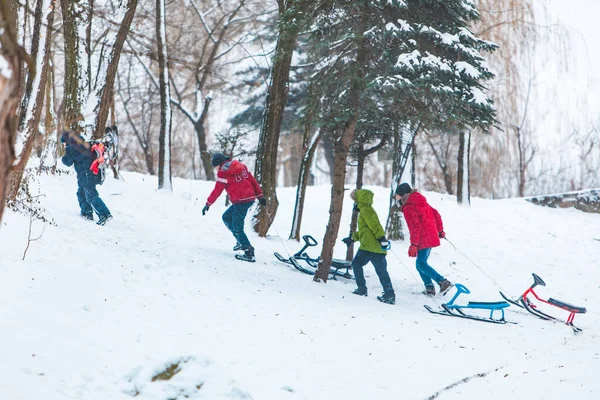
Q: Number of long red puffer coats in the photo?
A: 1